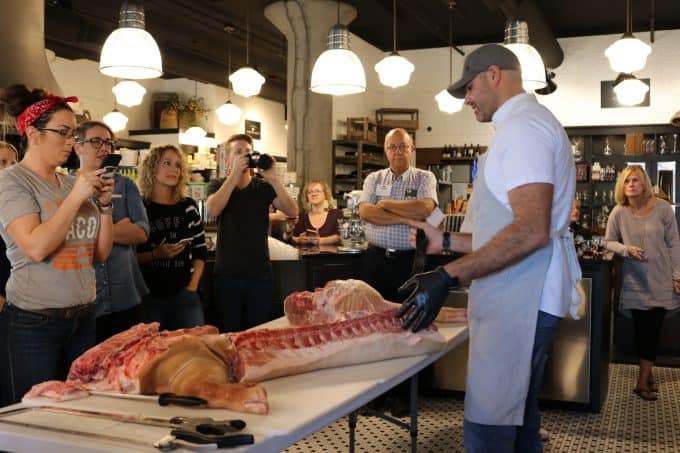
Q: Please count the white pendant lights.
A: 12